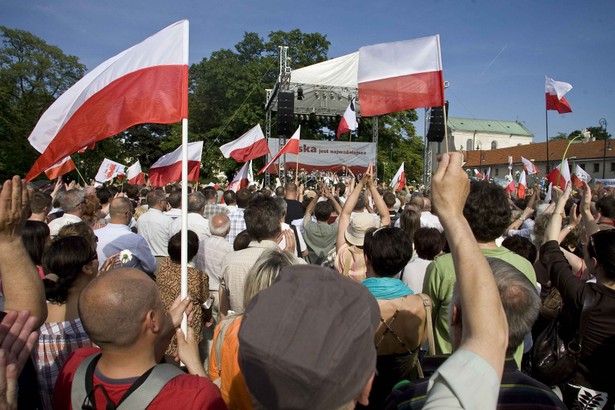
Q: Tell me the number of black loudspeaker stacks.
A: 2